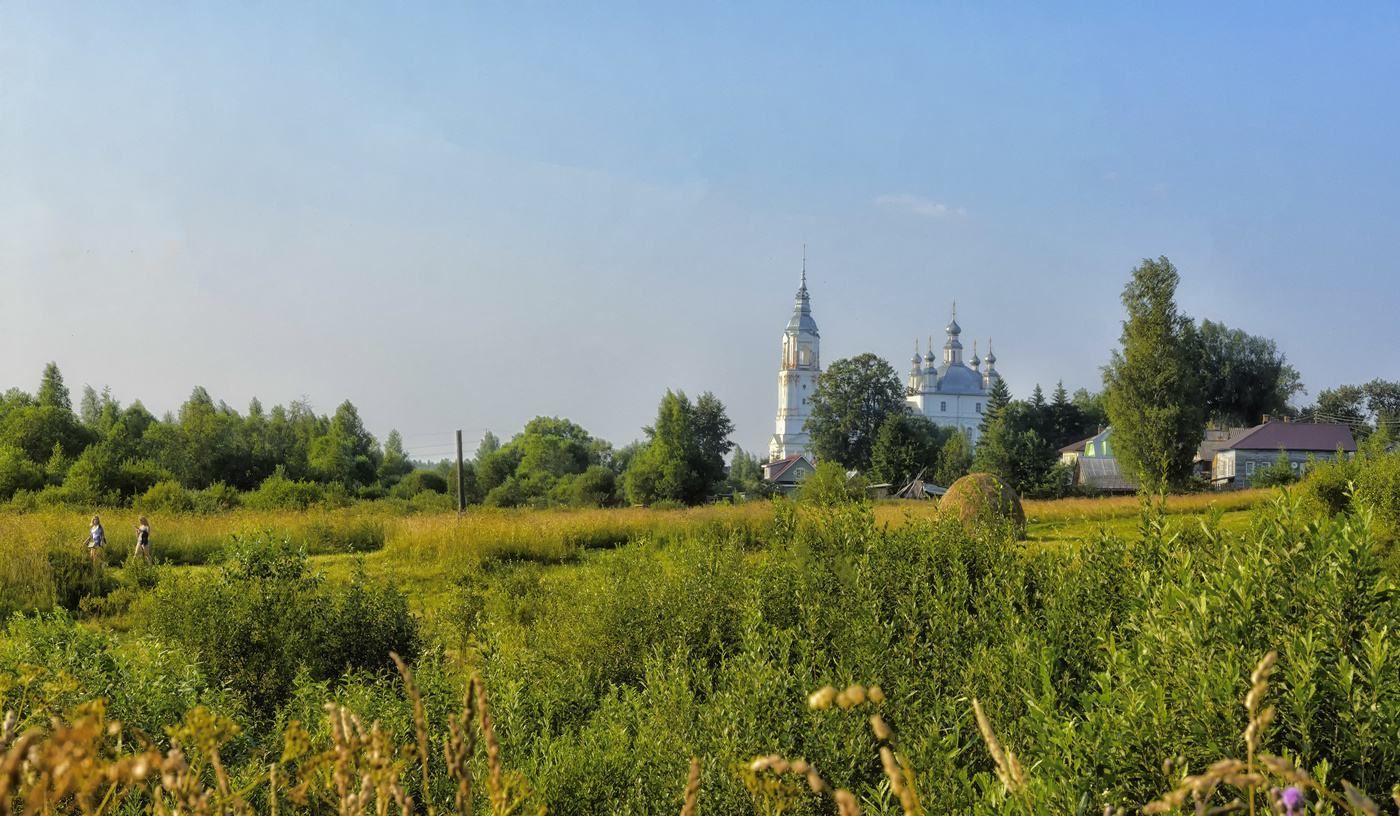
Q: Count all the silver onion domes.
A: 5